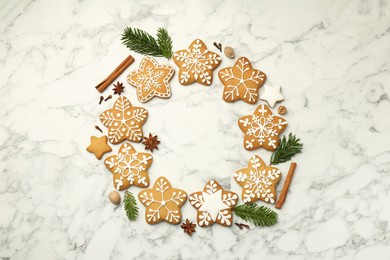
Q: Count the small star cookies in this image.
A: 2